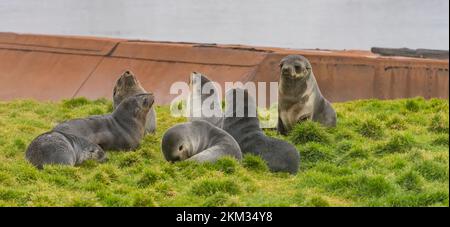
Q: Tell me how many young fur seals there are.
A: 7